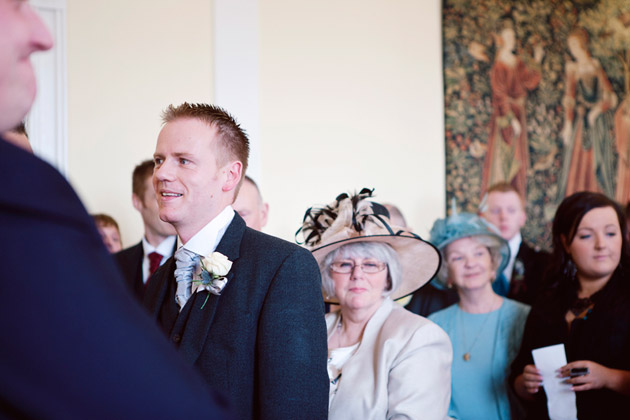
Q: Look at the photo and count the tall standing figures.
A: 2